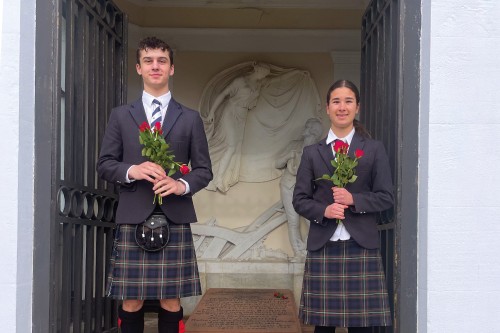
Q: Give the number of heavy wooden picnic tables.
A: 0